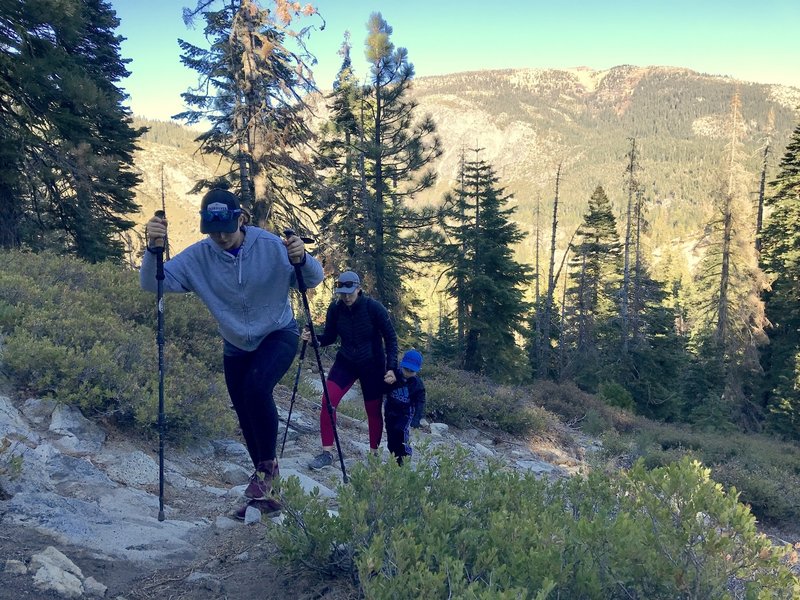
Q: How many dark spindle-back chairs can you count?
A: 0